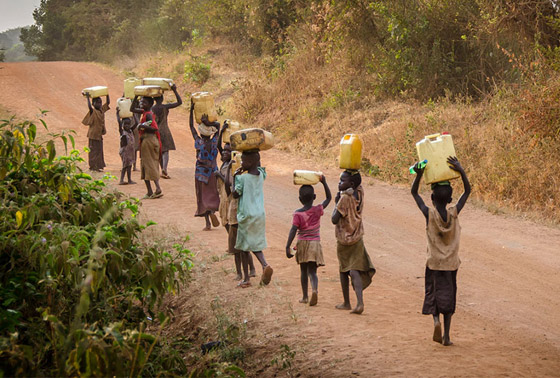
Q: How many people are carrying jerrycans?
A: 12